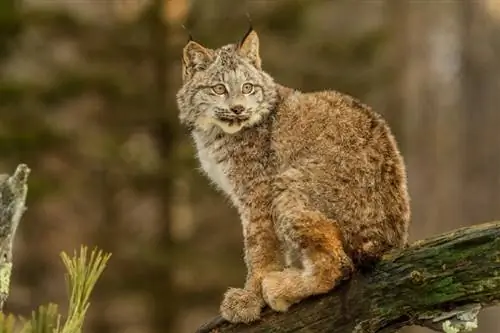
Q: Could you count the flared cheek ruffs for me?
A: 2